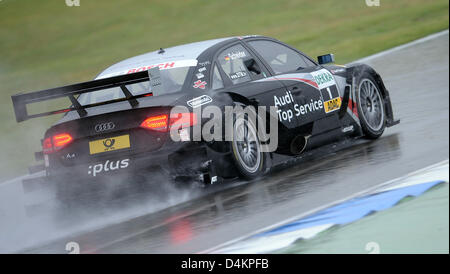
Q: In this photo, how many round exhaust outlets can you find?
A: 1